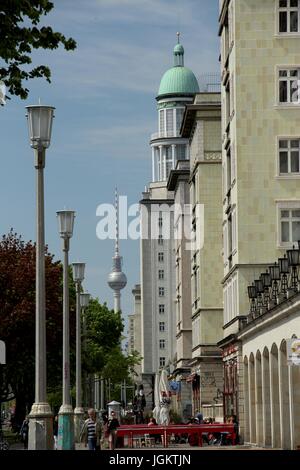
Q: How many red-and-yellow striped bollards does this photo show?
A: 0